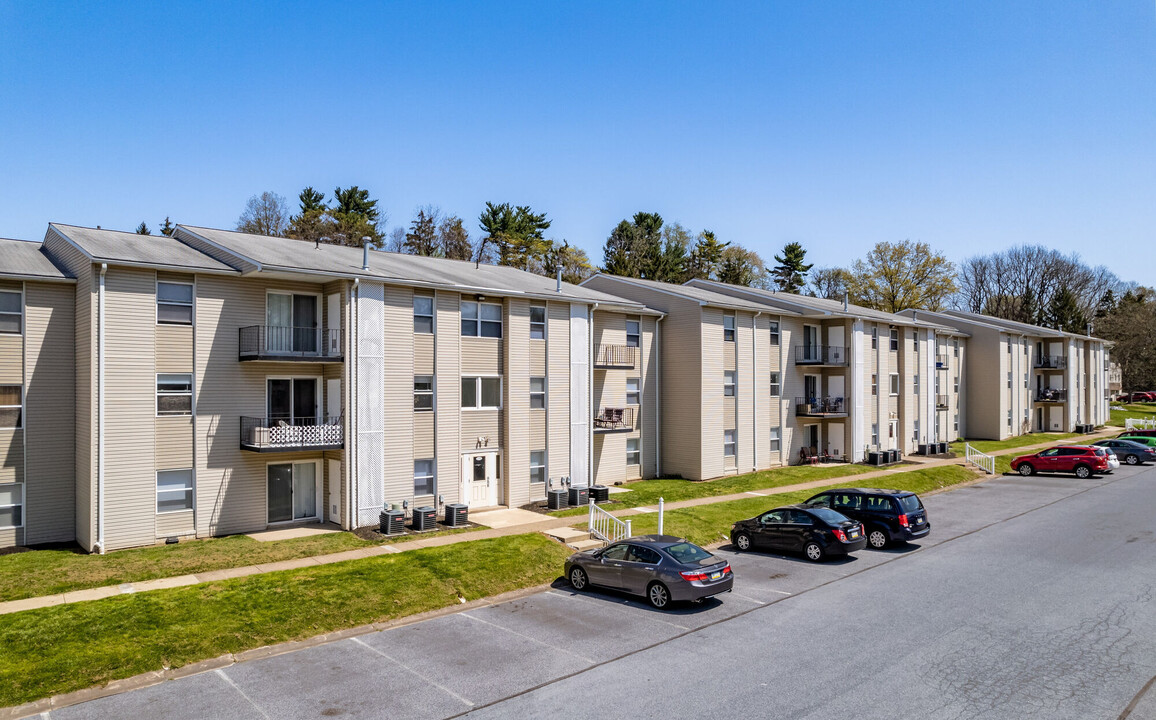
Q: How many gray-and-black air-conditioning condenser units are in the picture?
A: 15